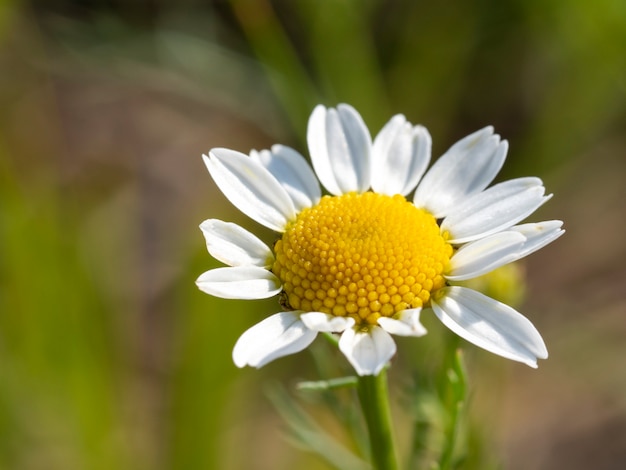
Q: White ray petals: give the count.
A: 15